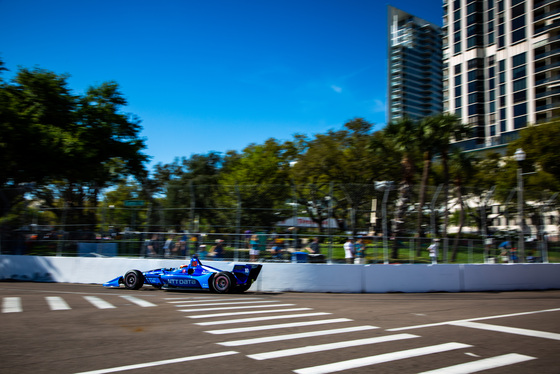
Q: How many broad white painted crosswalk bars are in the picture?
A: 15